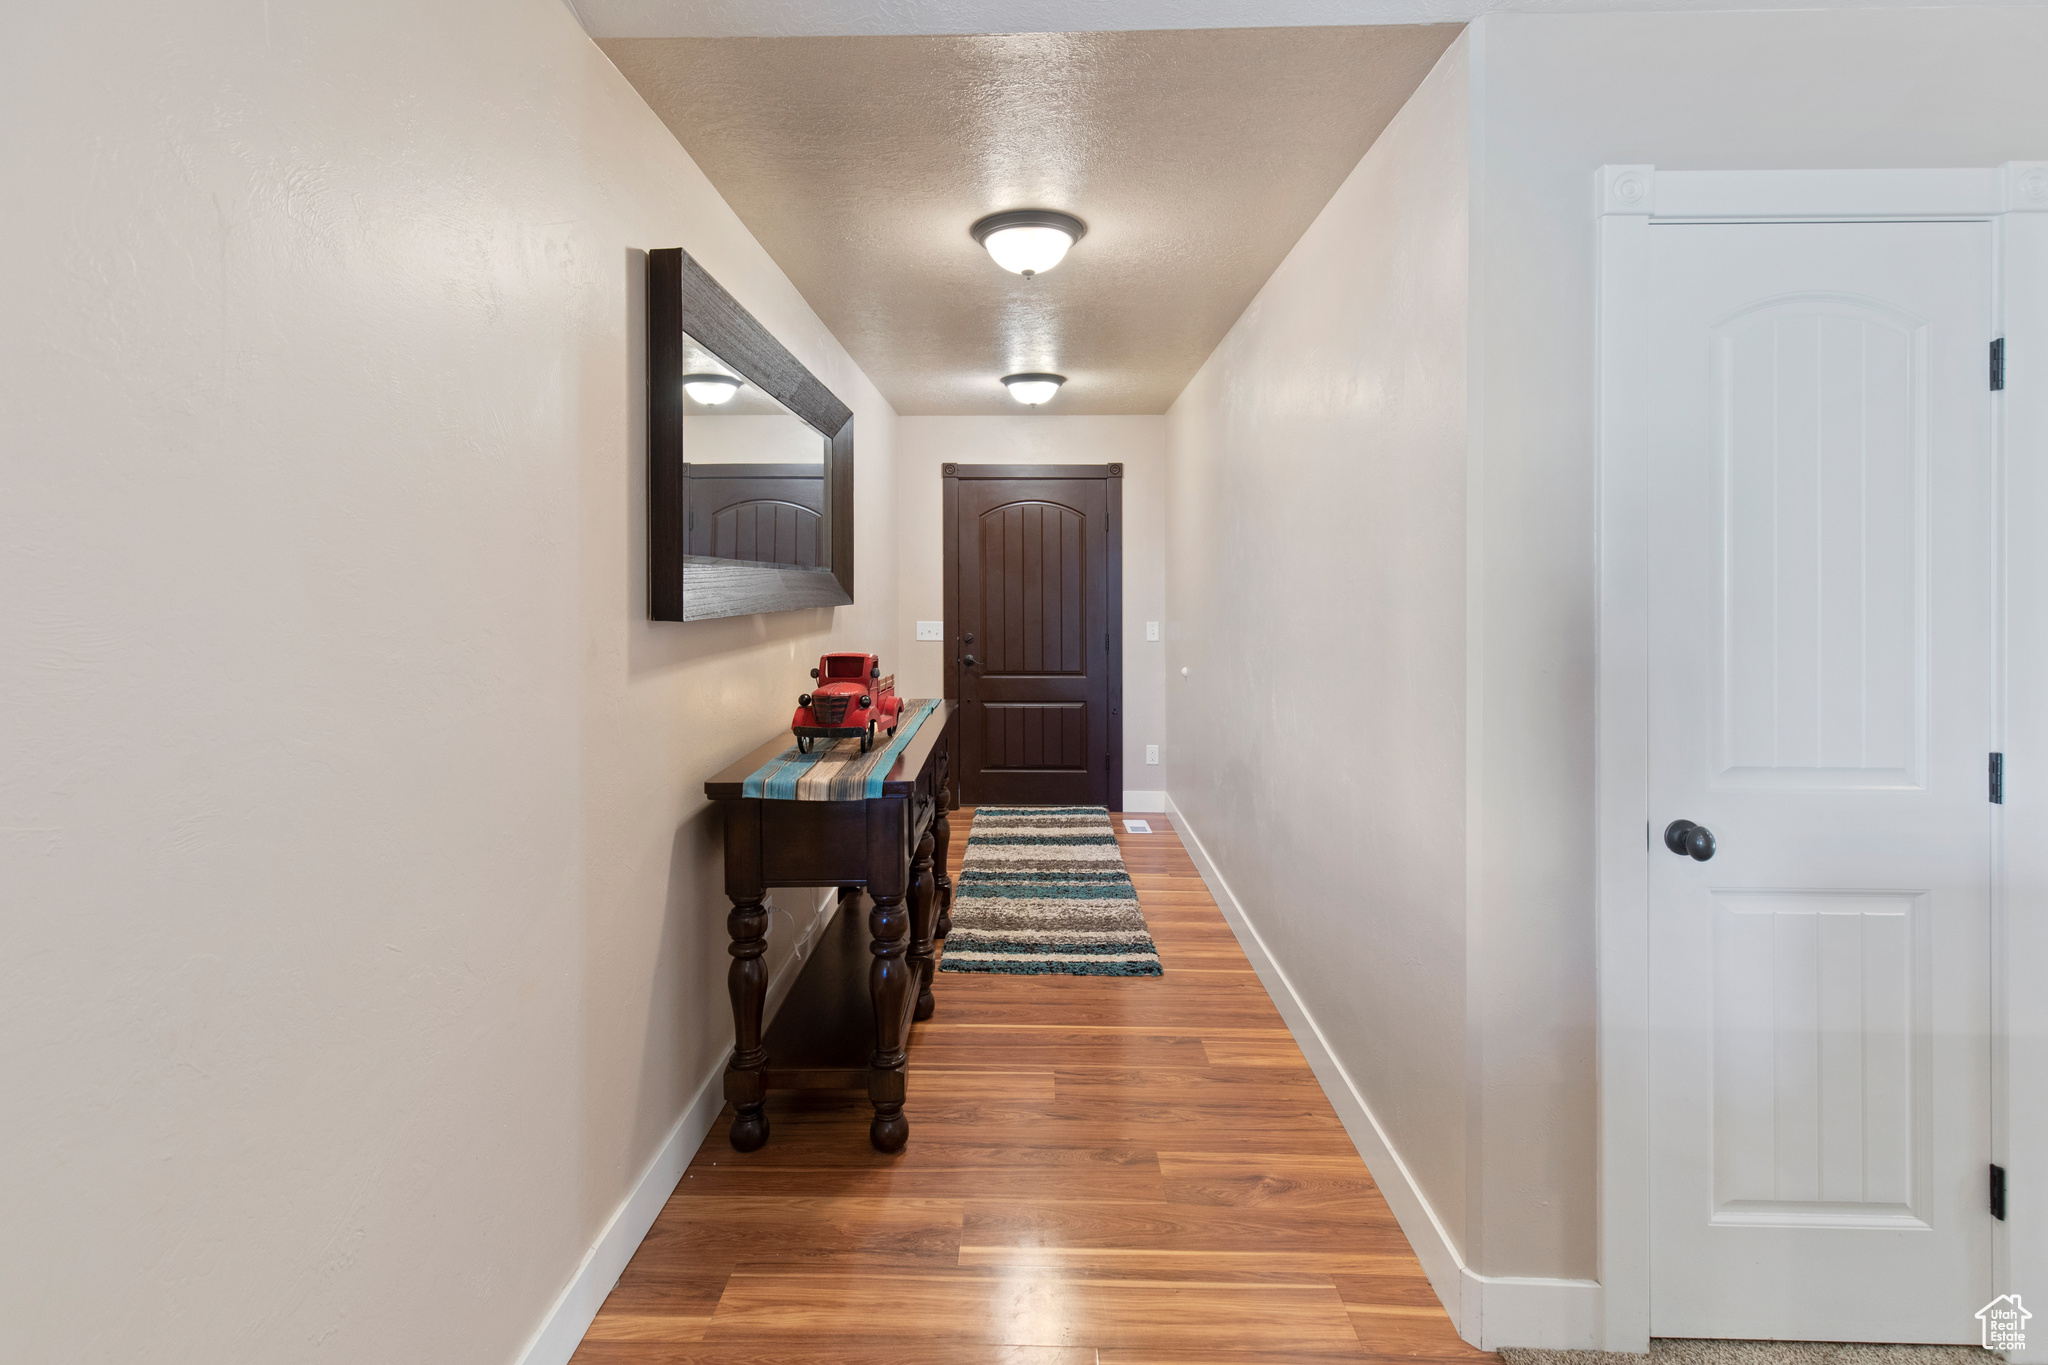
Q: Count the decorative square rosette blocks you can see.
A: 4